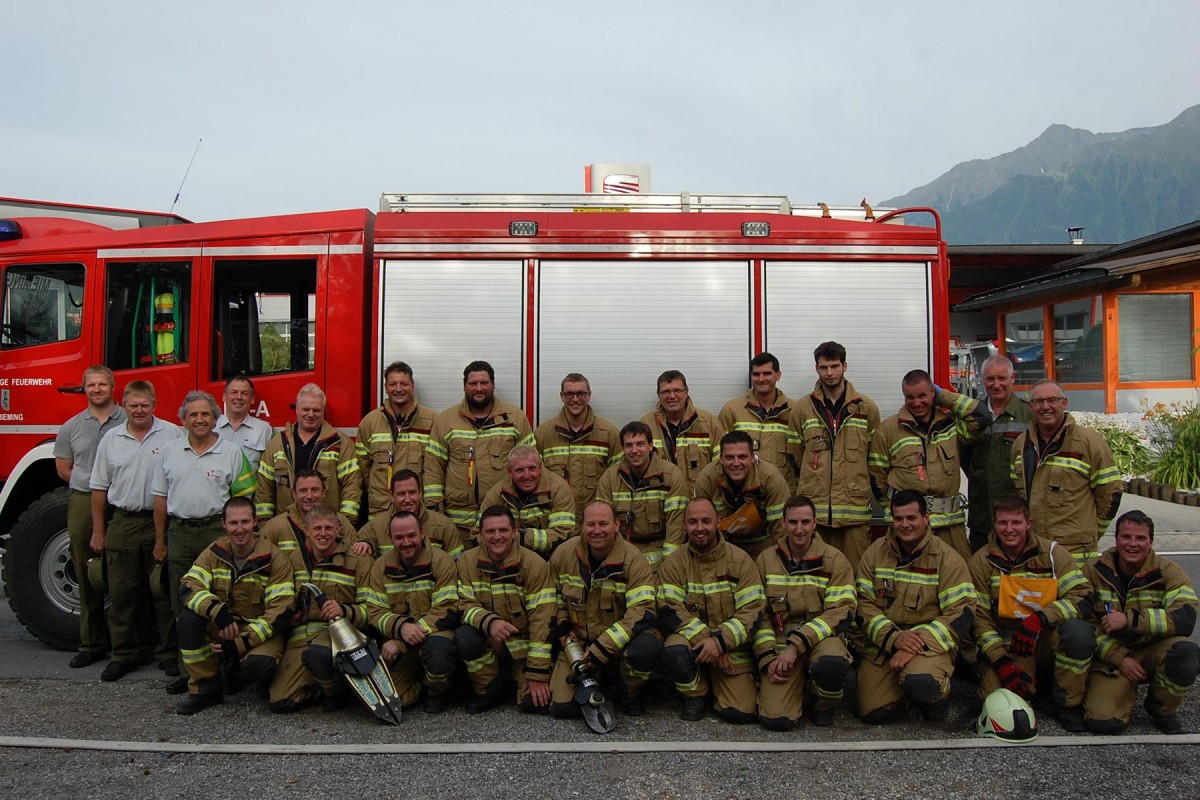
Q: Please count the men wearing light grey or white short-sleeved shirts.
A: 4